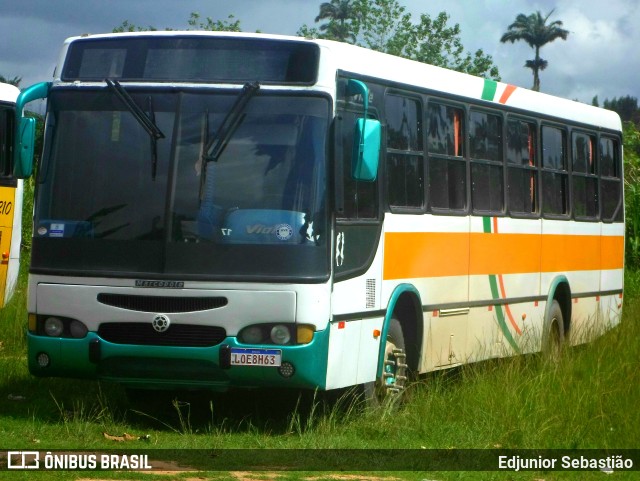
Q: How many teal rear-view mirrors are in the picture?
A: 2